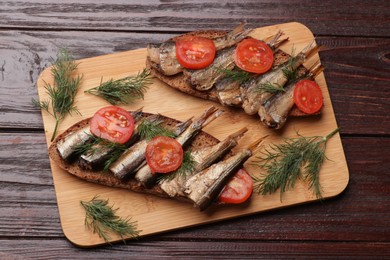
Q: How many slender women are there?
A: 0